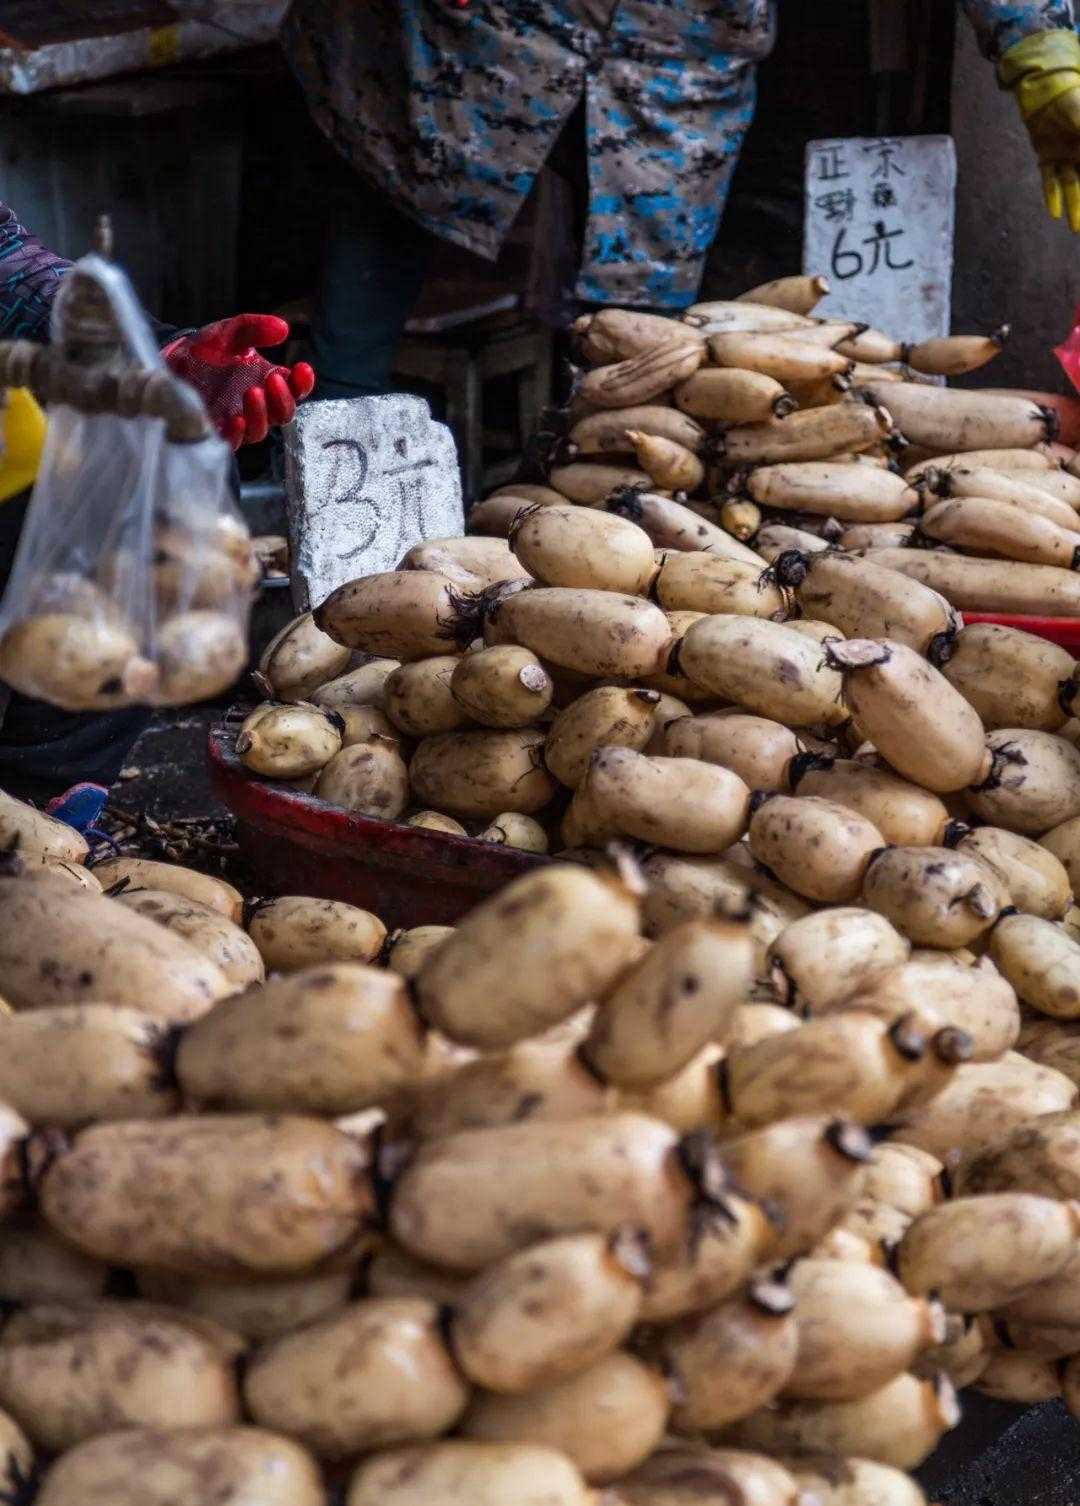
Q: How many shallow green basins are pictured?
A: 0